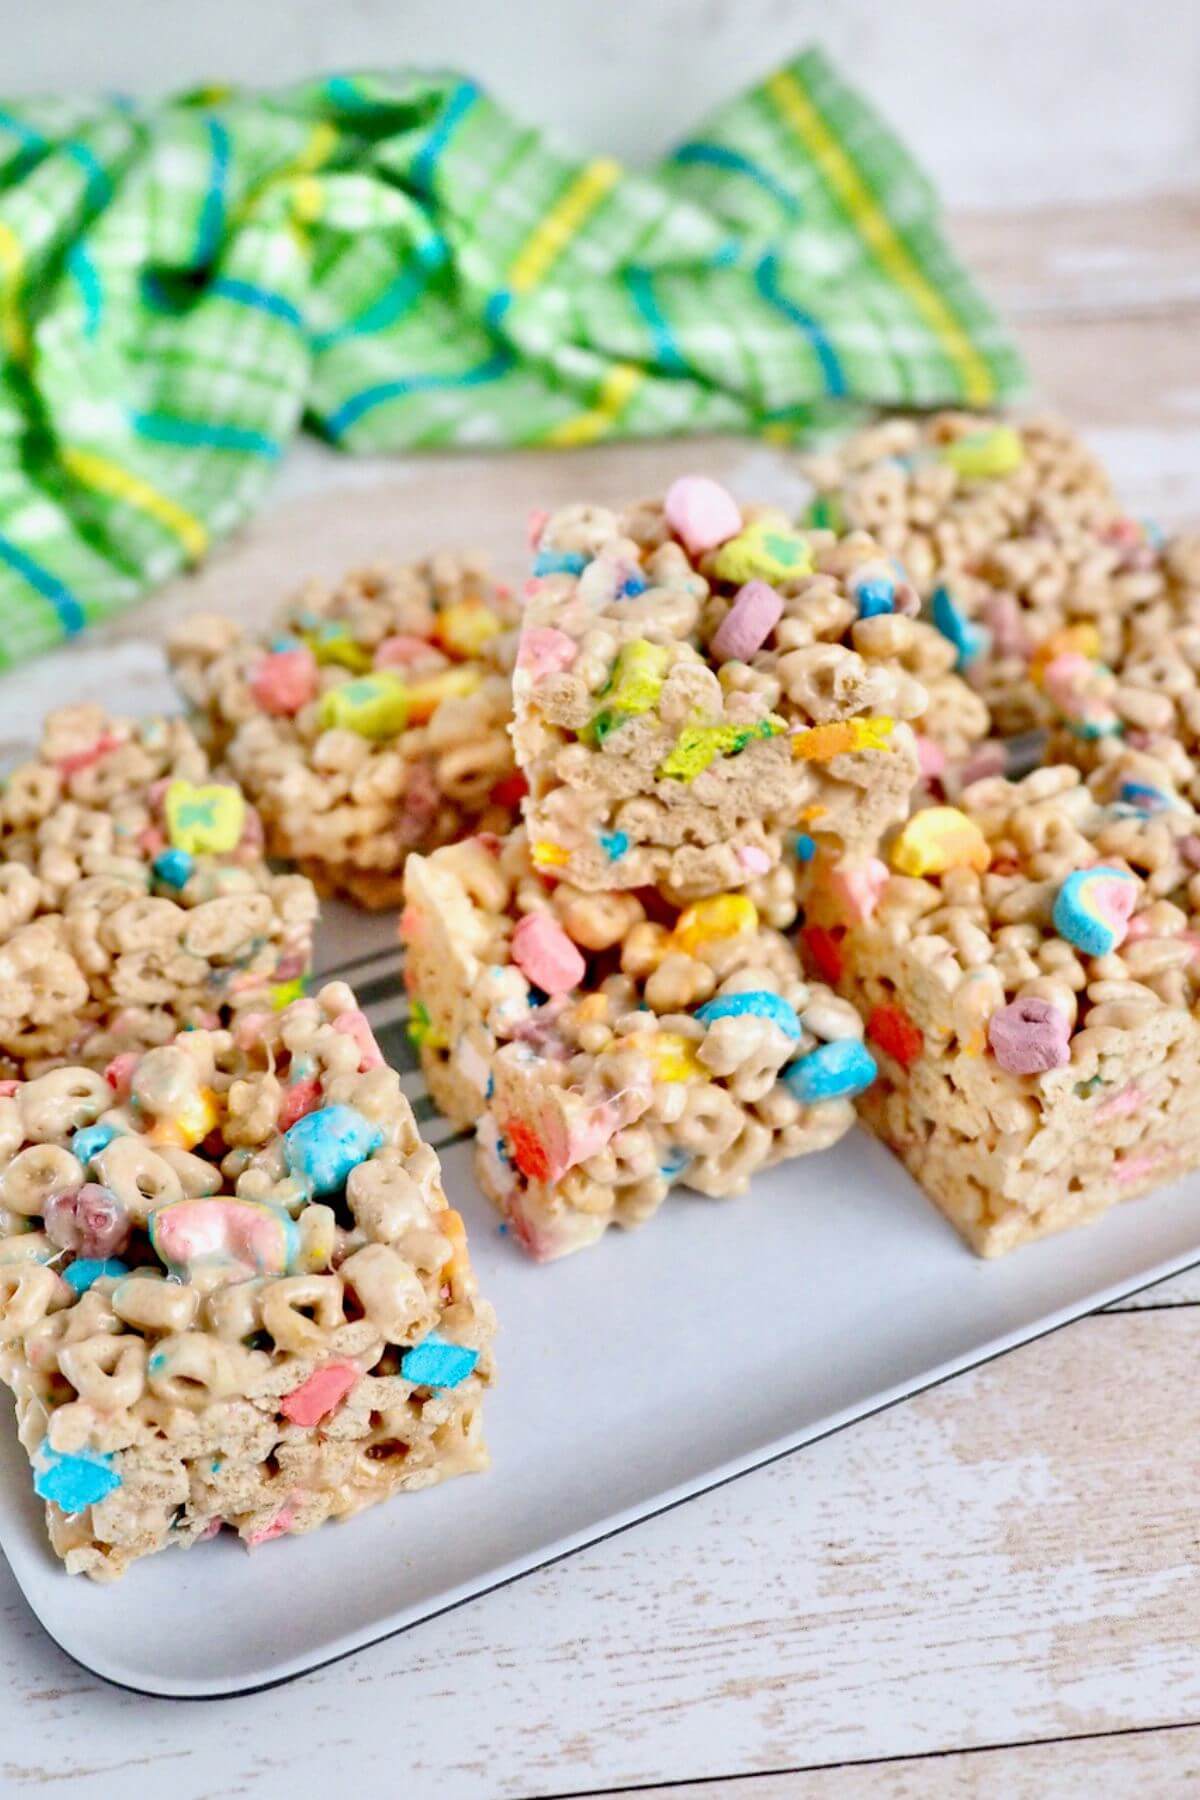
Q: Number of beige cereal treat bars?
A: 8